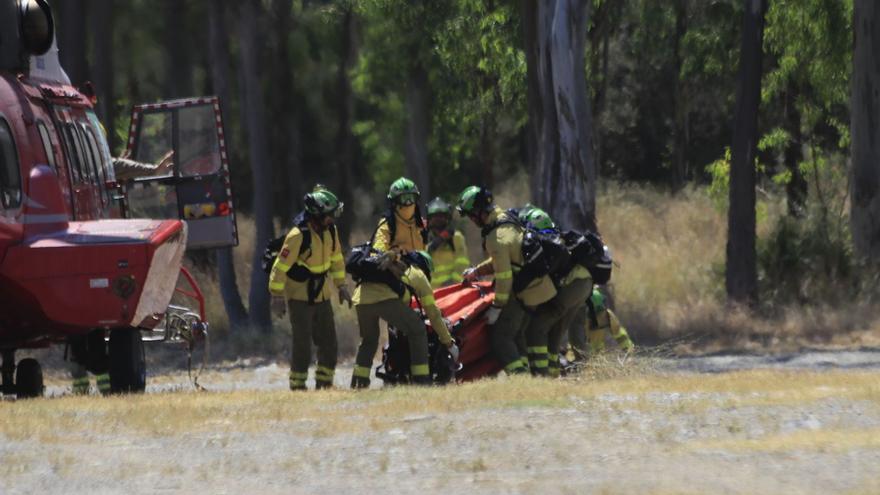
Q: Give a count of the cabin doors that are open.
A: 1